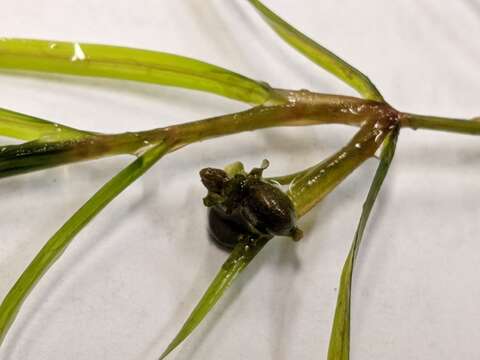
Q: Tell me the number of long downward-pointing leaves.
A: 3